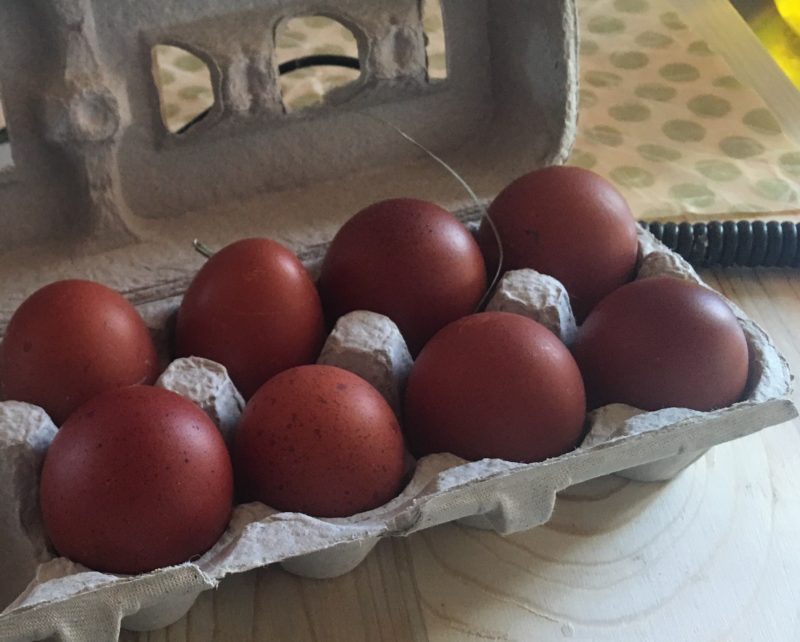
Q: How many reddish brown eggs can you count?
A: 8